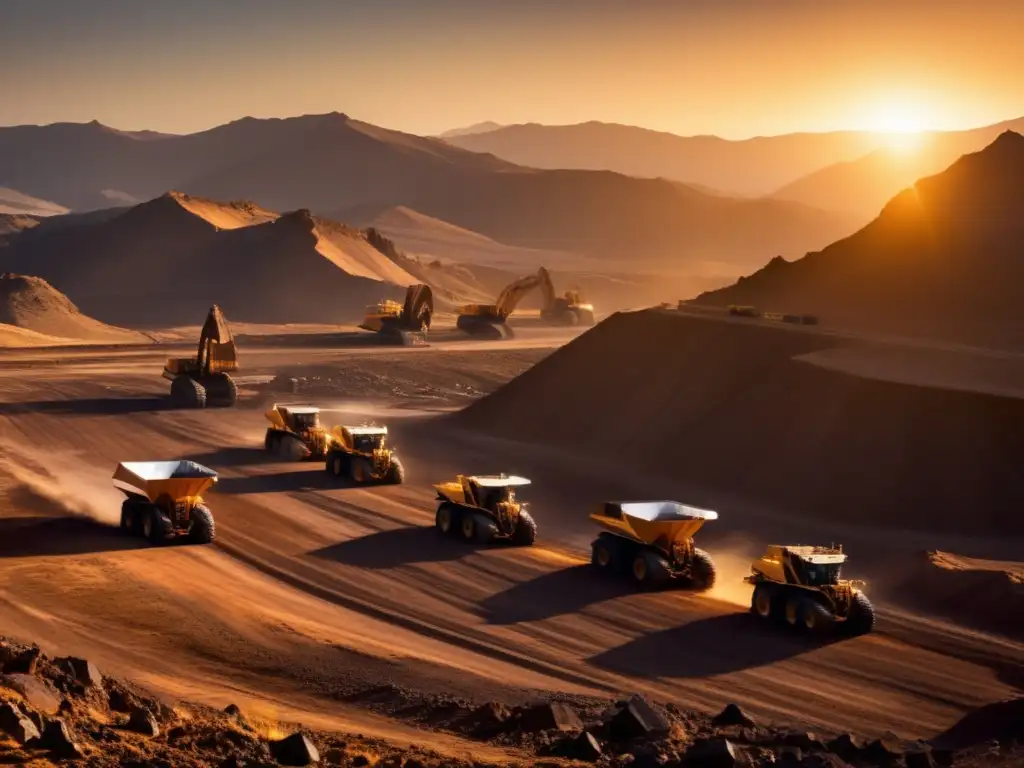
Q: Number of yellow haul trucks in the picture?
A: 6